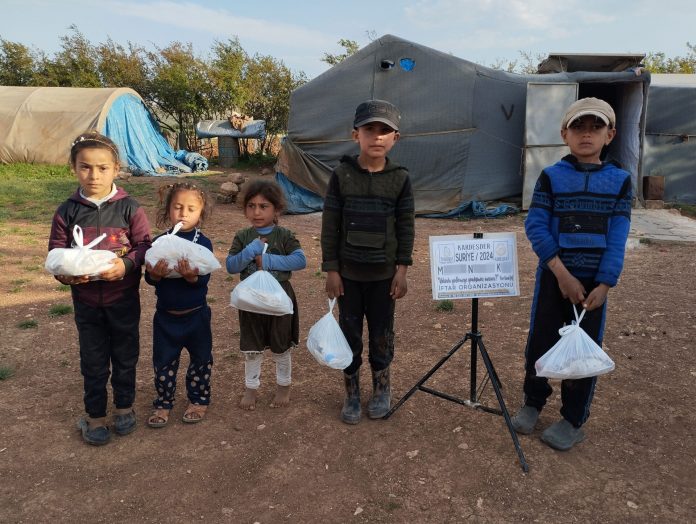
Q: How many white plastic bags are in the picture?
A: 5